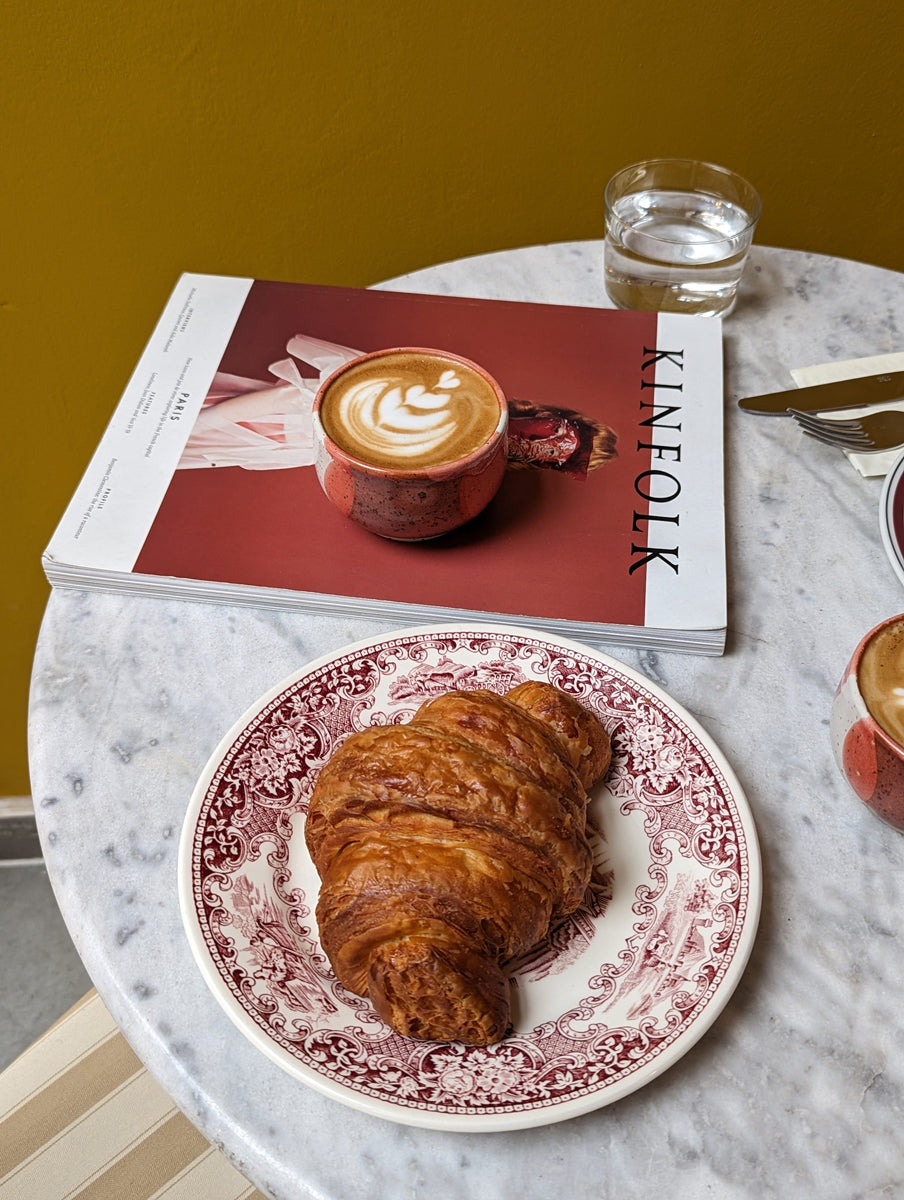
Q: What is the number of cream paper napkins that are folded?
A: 1